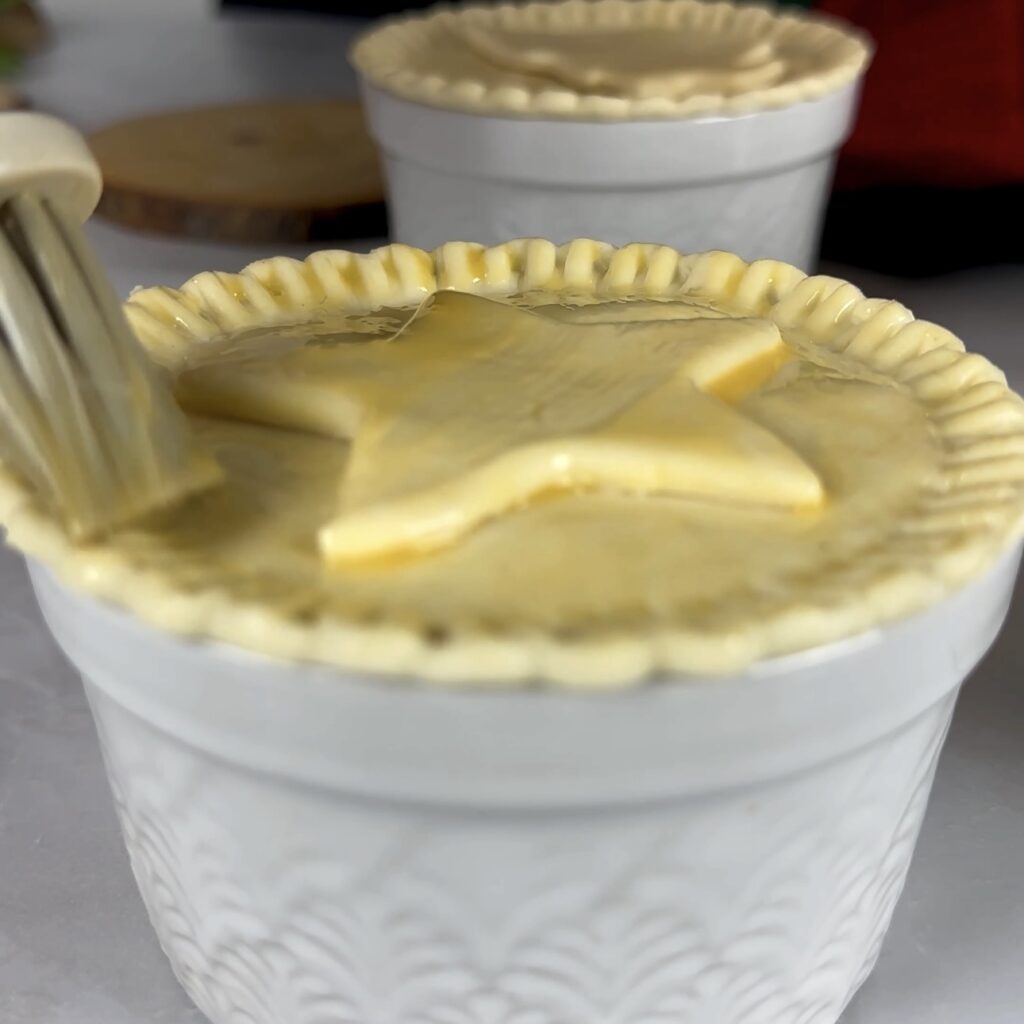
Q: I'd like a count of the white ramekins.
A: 2